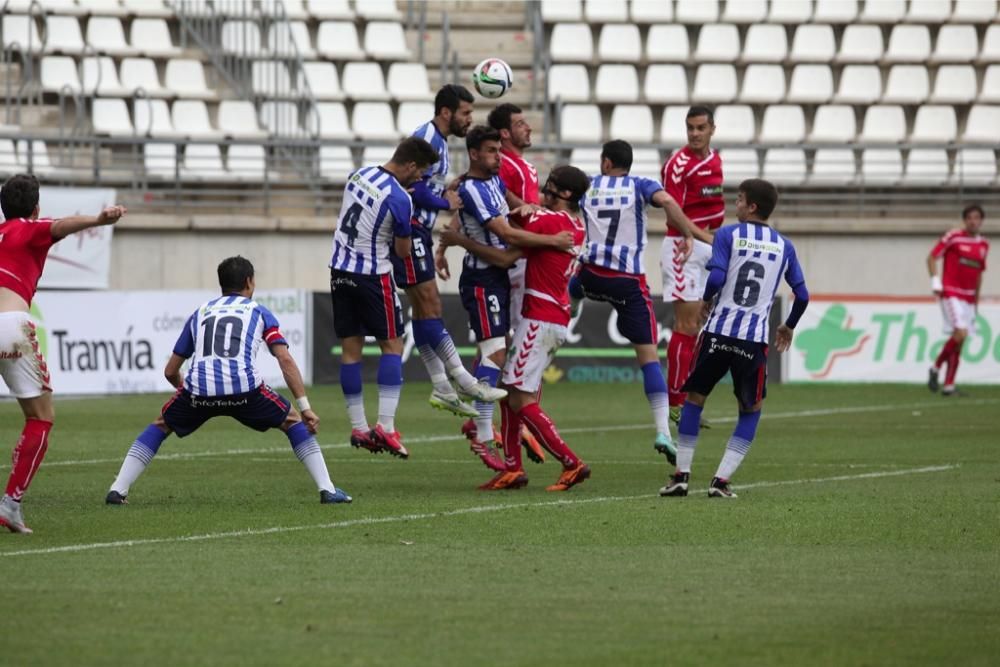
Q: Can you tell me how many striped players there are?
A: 6